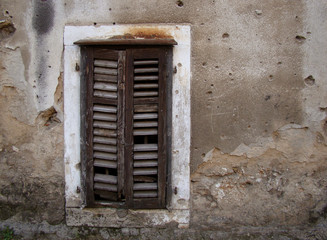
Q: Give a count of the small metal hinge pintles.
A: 4